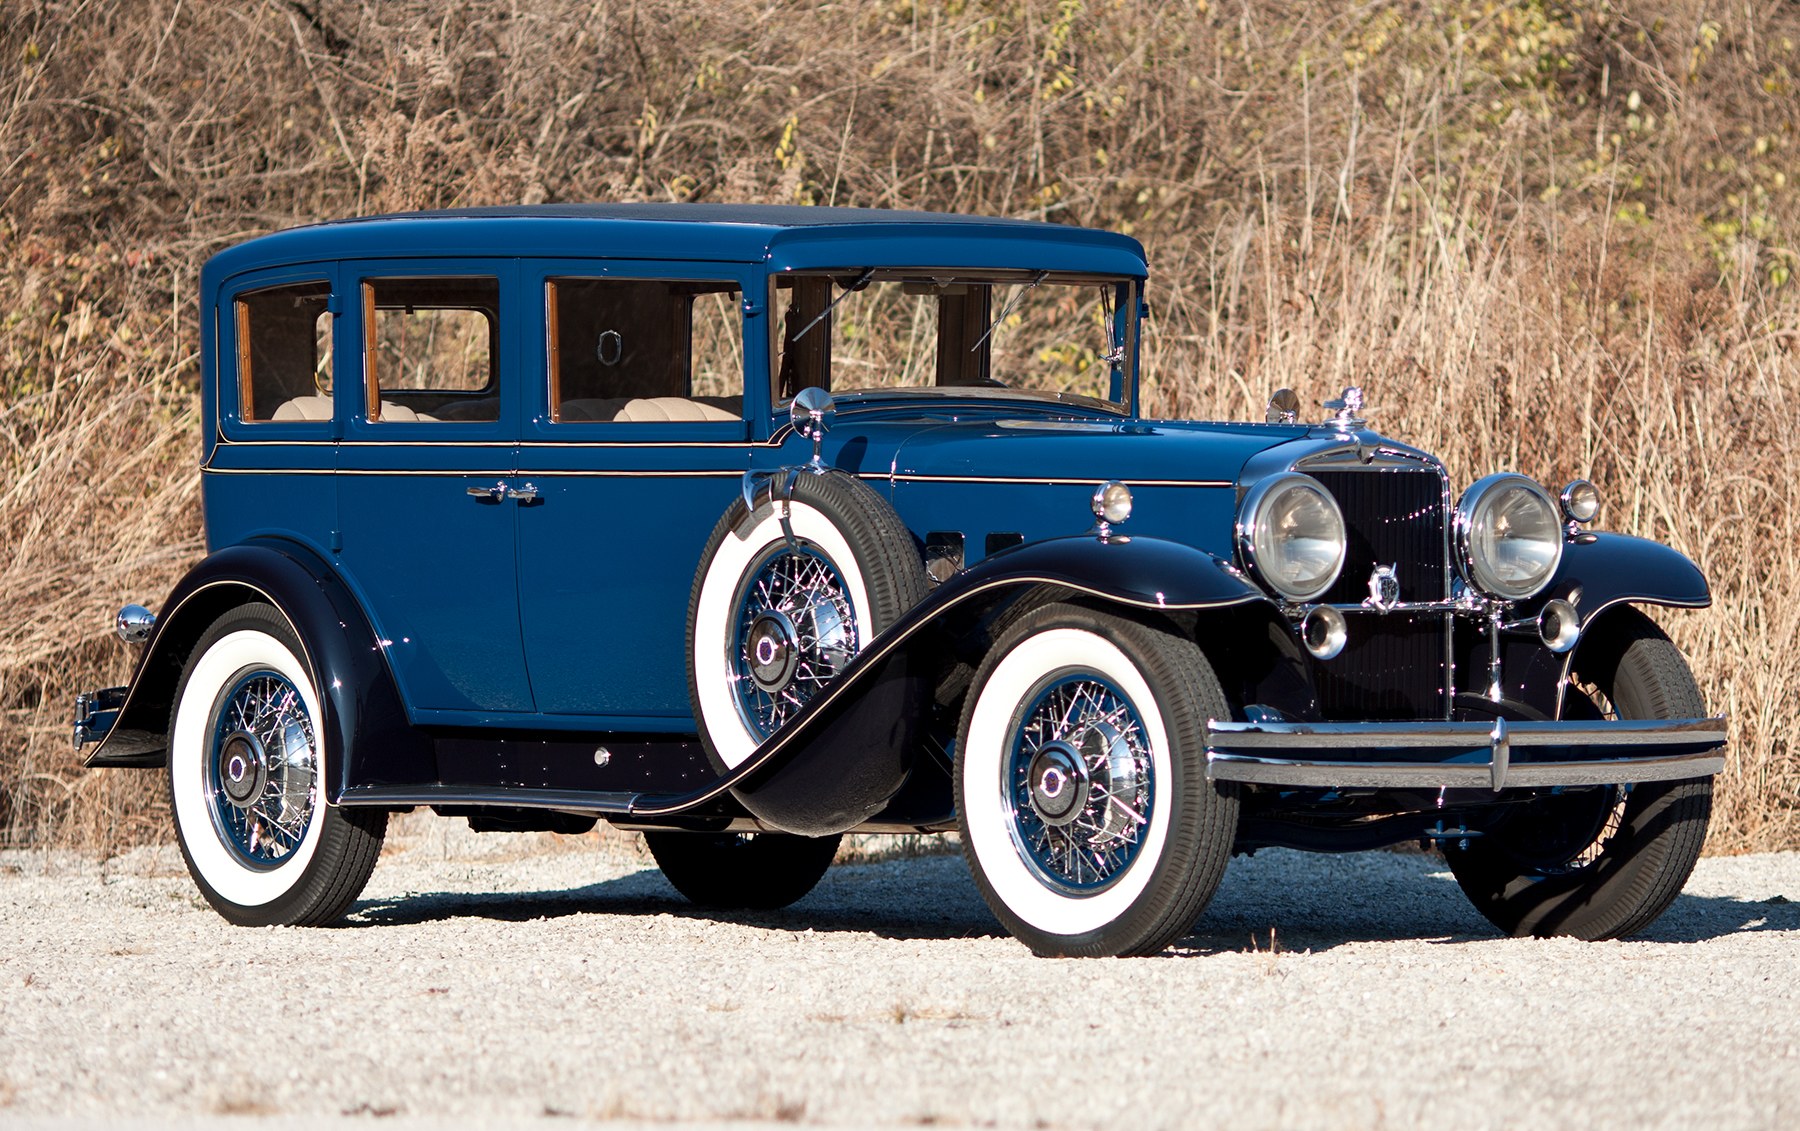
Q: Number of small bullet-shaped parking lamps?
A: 2